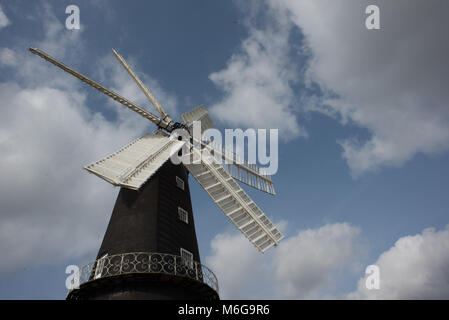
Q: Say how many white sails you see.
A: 6